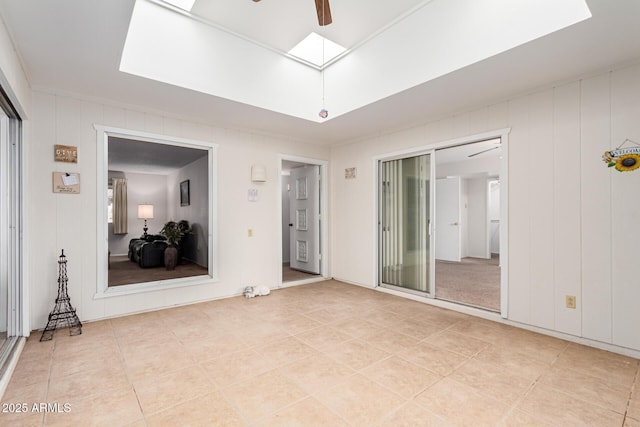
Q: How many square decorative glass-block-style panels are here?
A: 3